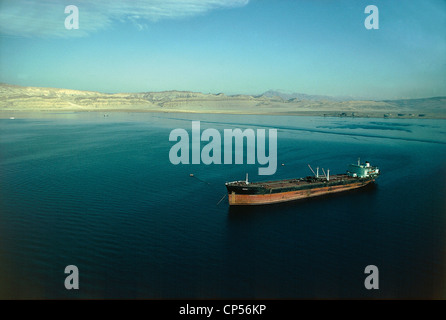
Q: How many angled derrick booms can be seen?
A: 2